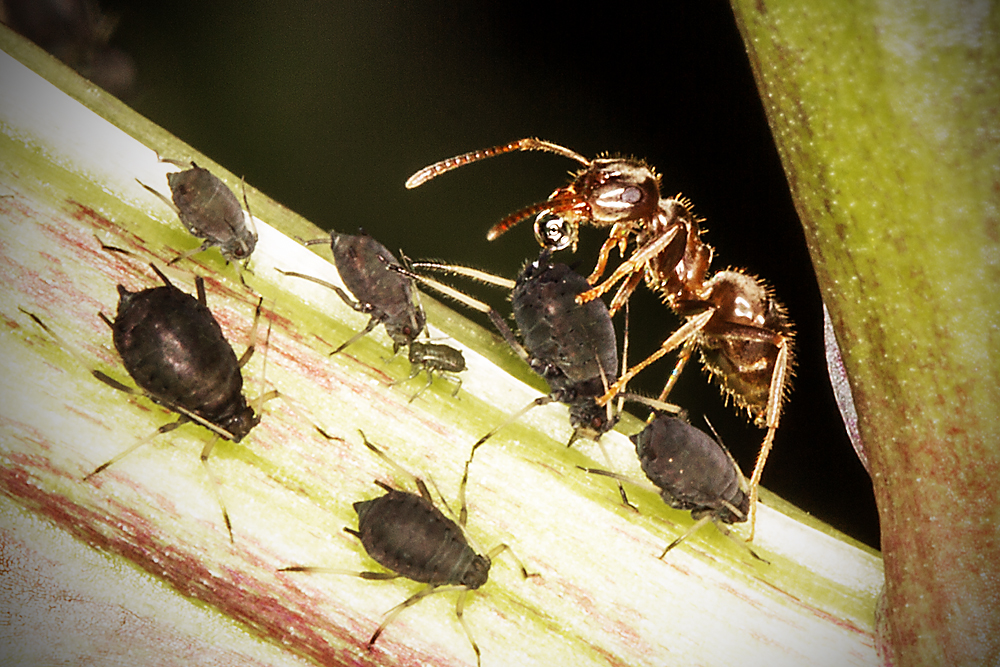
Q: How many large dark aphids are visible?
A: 6